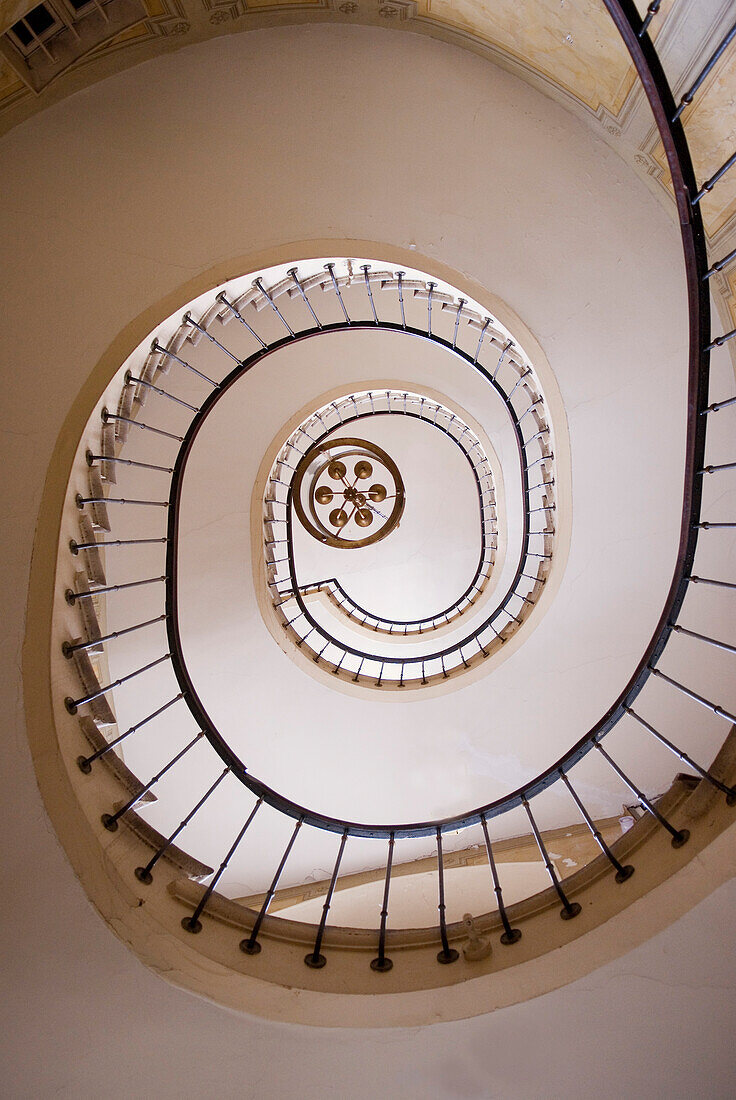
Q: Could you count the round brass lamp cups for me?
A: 6